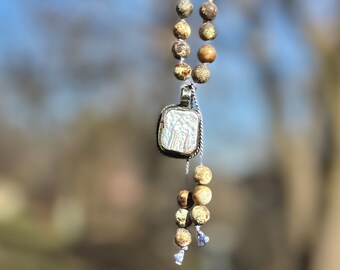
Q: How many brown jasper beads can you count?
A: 14